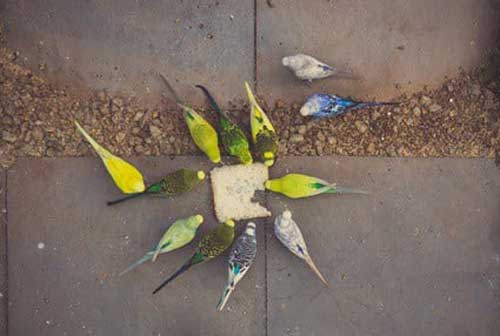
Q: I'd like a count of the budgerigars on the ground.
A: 12